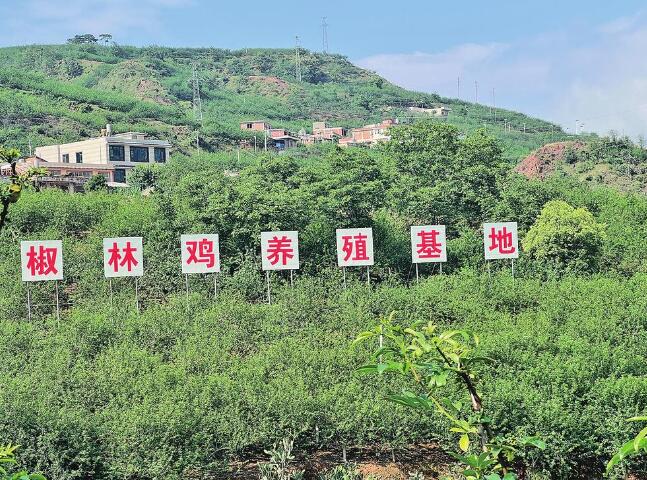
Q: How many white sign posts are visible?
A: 7